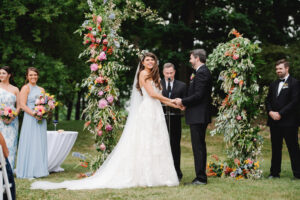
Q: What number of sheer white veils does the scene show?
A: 1